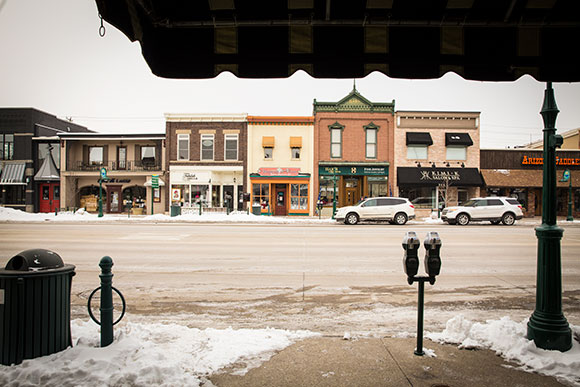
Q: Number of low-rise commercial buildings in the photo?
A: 7